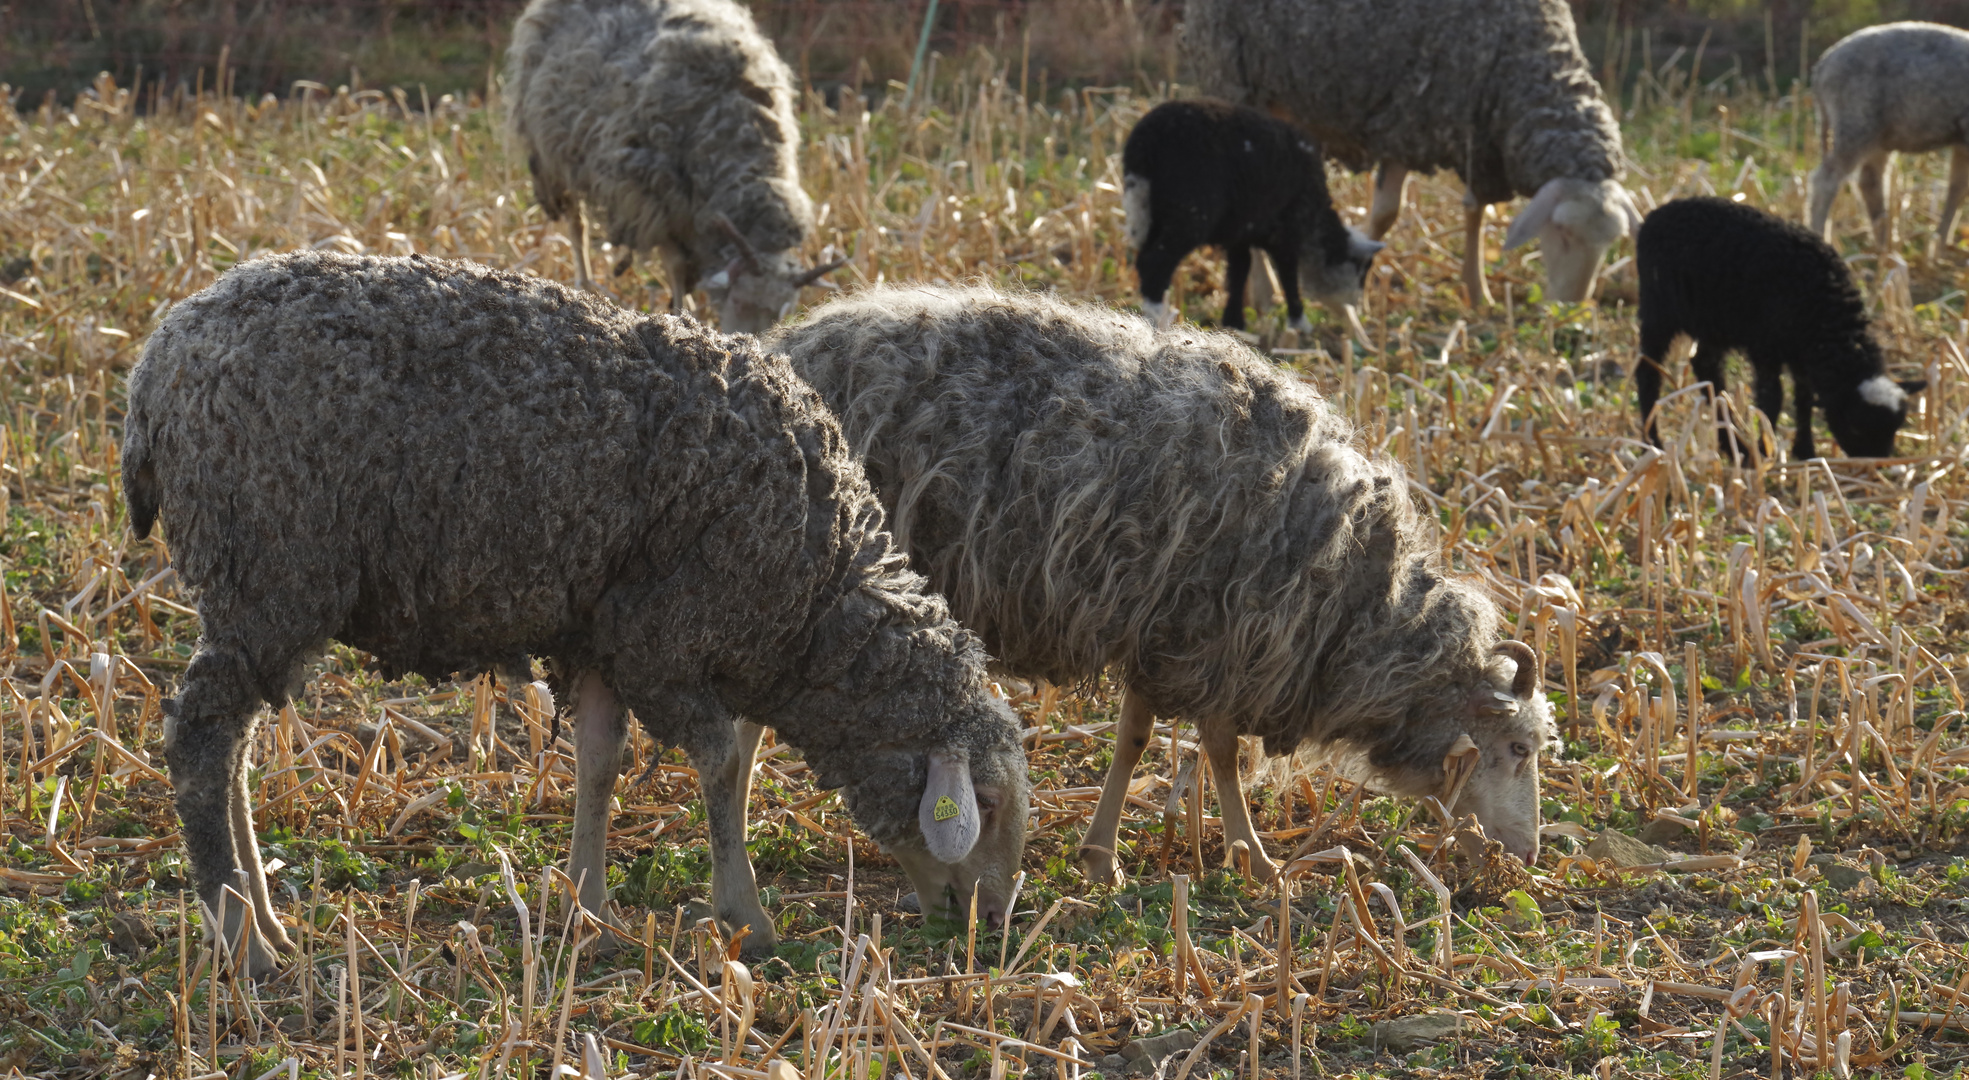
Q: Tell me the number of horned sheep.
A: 2